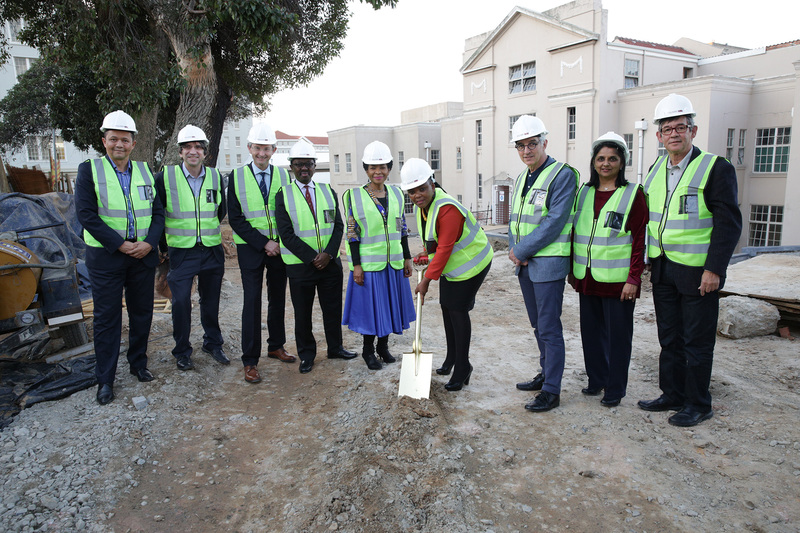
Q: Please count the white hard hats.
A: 9